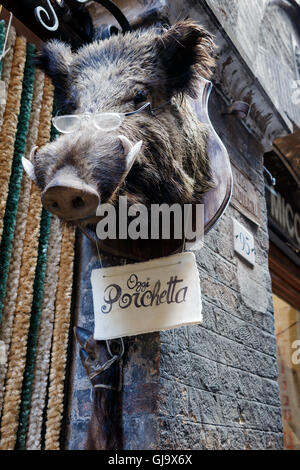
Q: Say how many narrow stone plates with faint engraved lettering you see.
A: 1